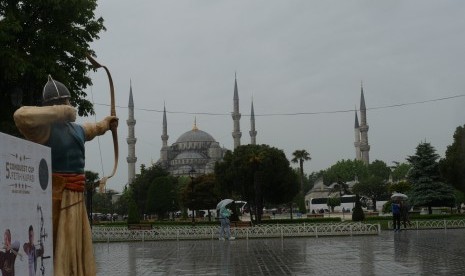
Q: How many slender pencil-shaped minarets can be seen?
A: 6